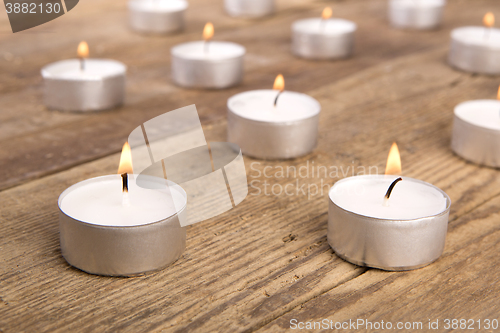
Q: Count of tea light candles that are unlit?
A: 0